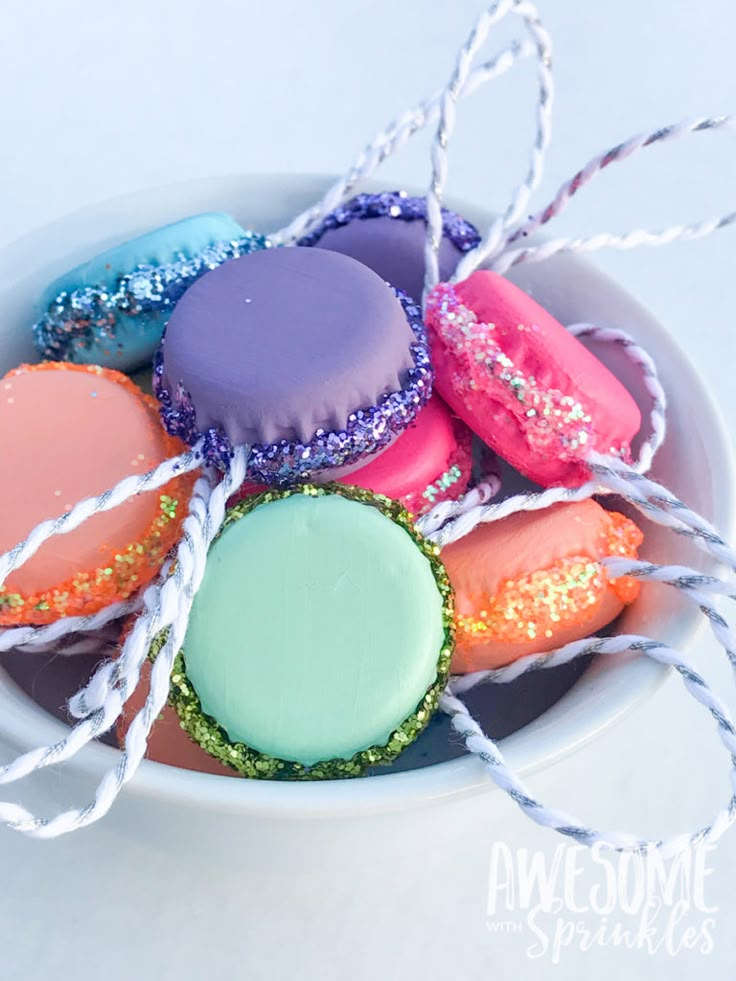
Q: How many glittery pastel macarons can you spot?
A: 9